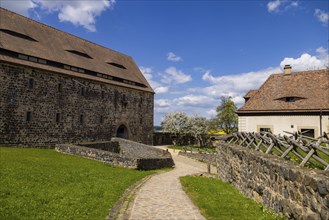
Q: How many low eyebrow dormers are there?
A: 4